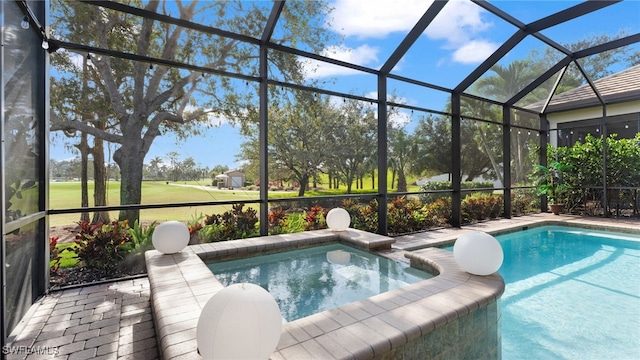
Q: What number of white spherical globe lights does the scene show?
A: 4